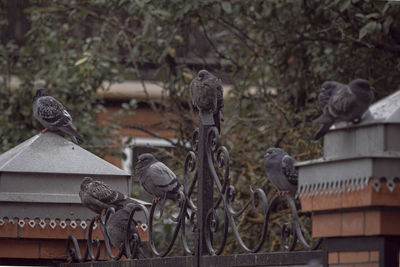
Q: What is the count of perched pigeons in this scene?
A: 8